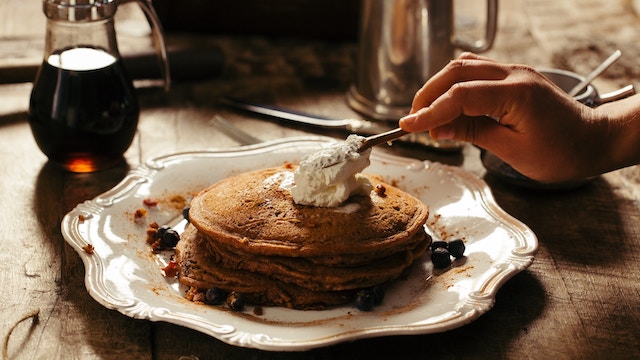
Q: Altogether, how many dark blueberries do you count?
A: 10